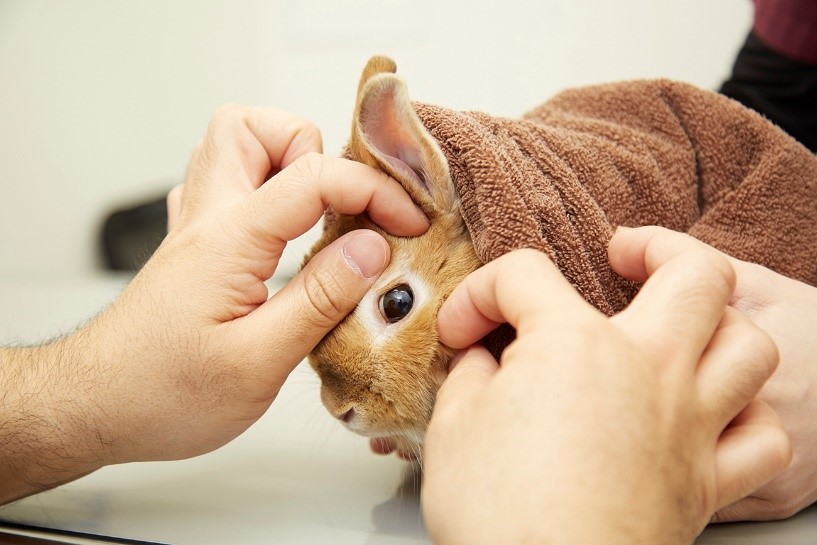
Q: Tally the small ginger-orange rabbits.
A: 1